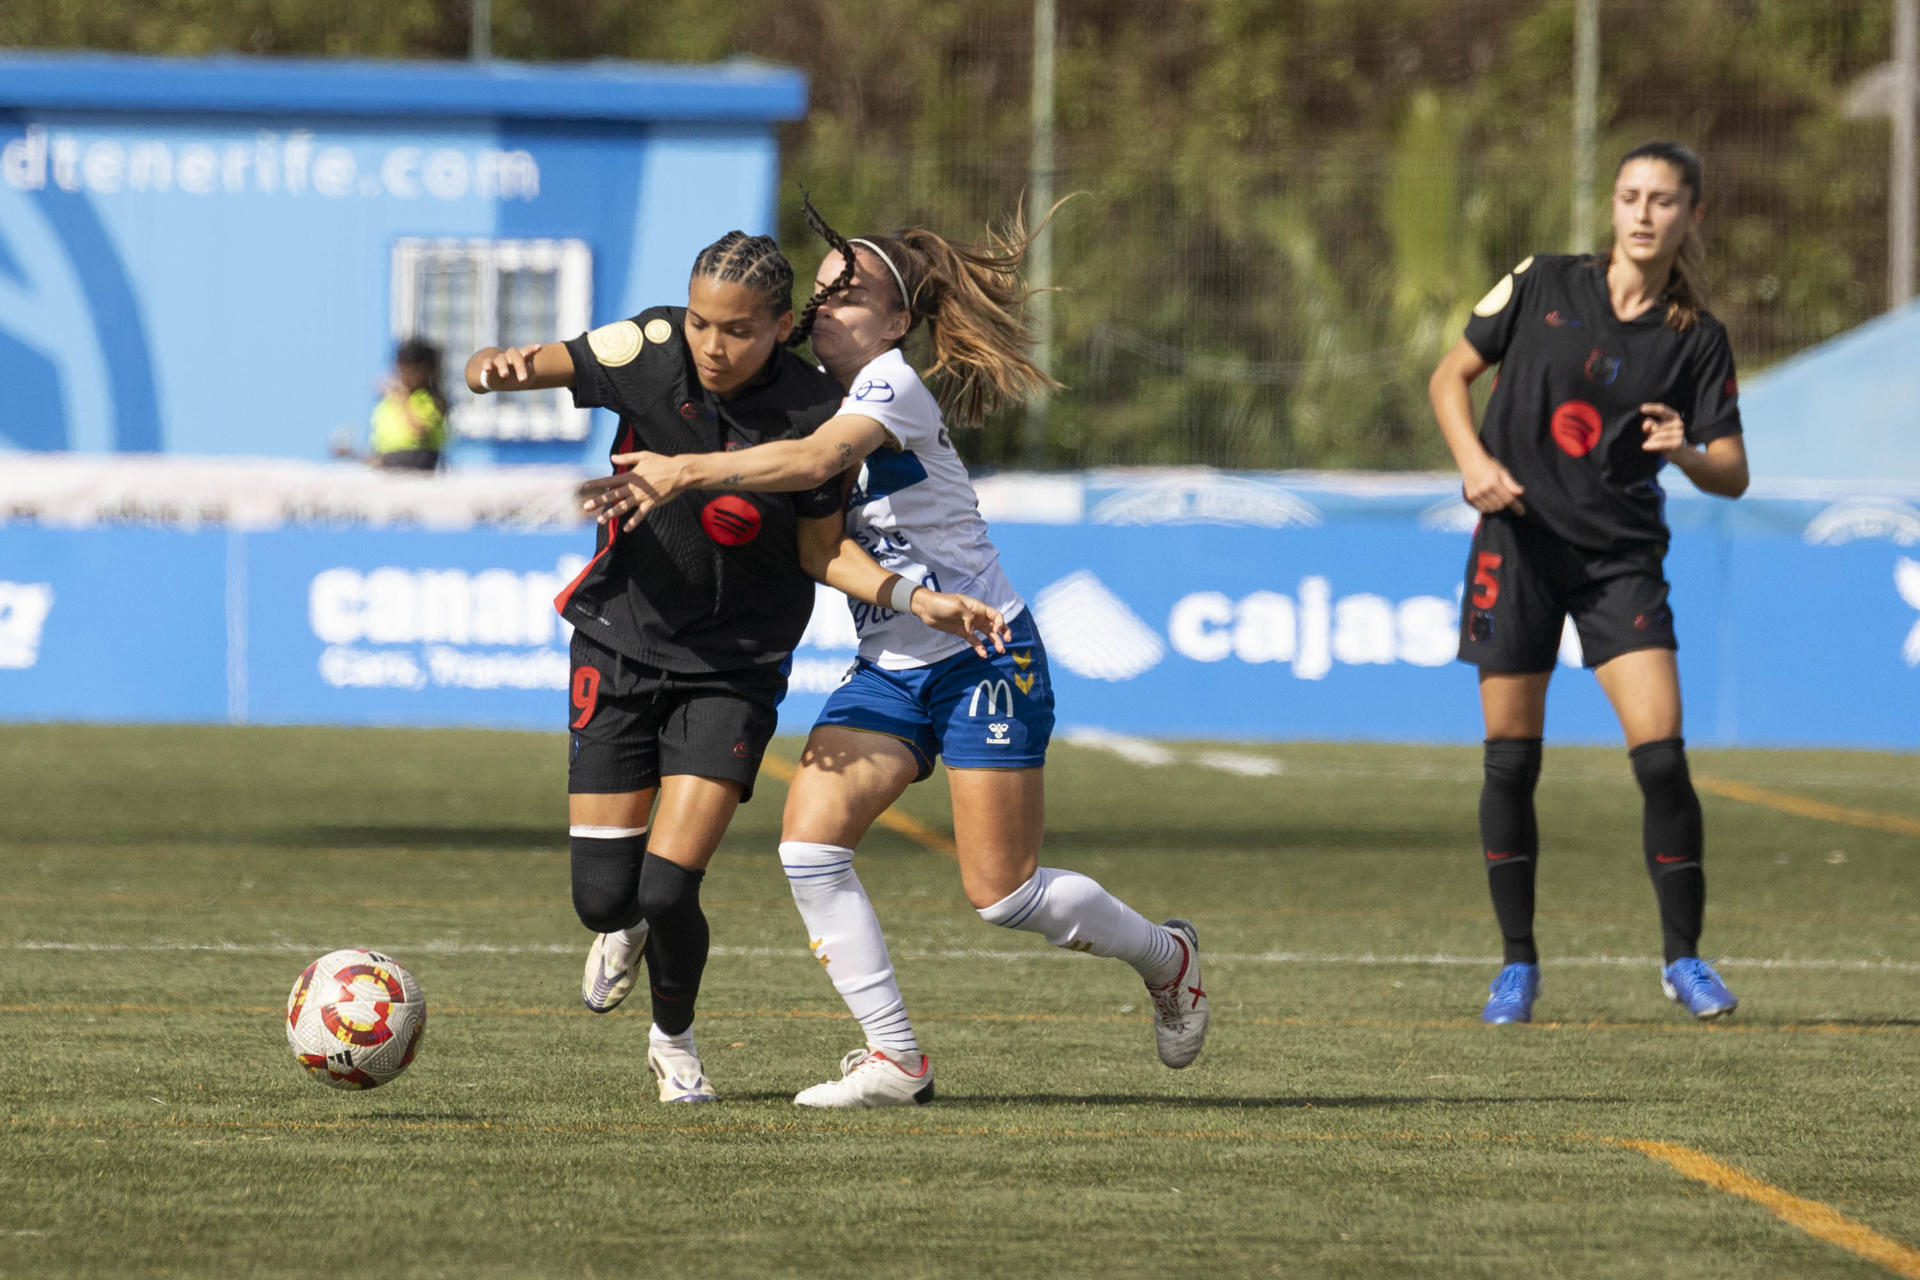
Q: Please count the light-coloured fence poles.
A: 4